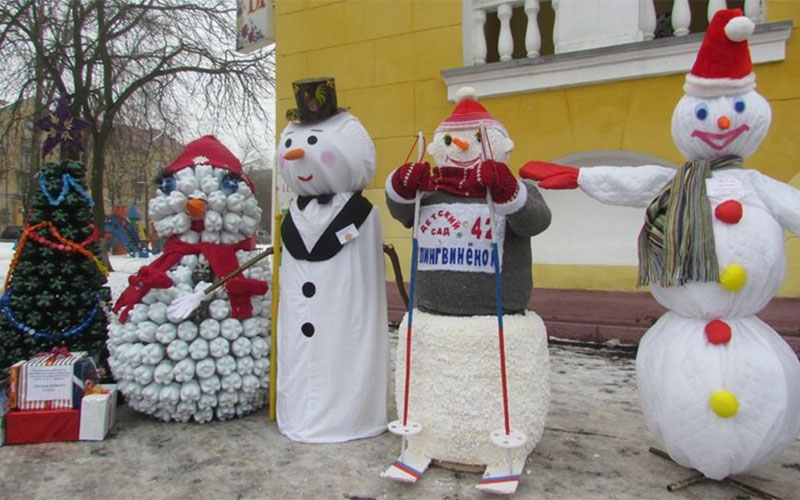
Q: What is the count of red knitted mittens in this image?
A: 2